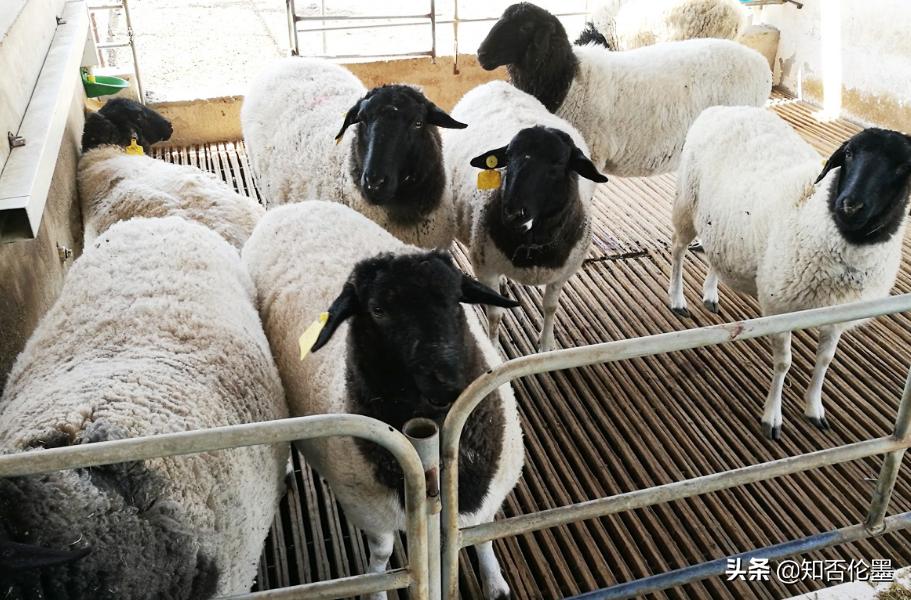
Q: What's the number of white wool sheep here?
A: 8